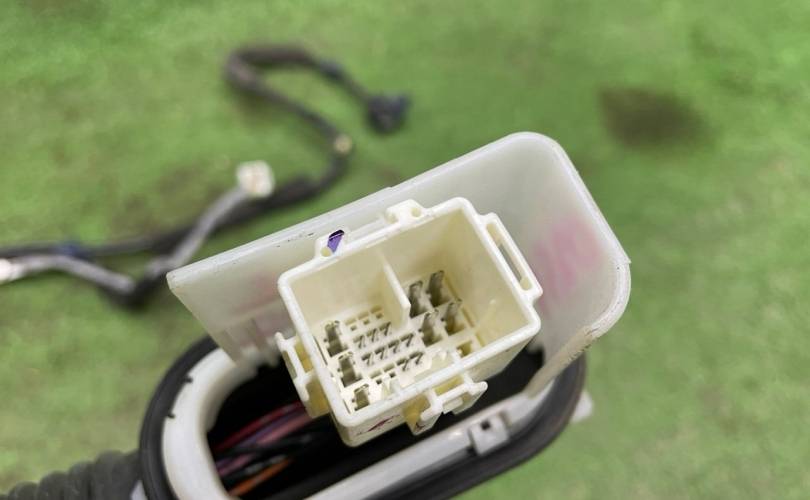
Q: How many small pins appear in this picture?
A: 9